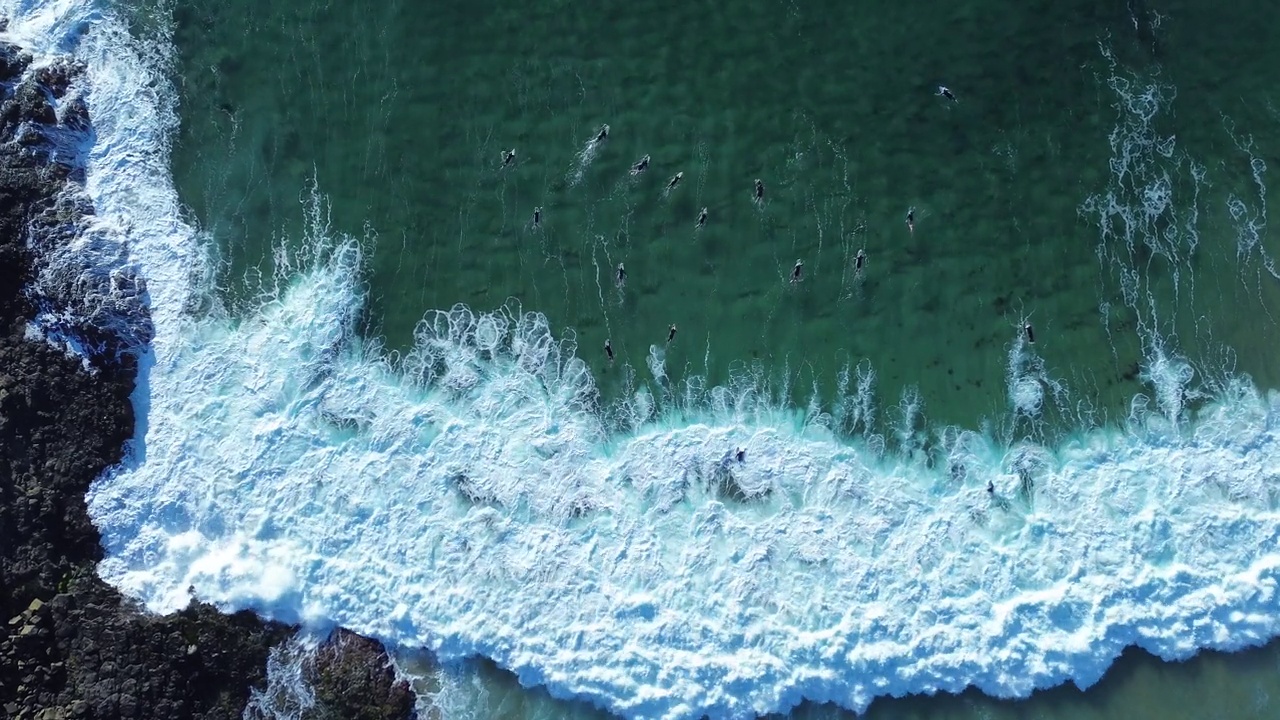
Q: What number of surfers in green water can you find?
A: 15